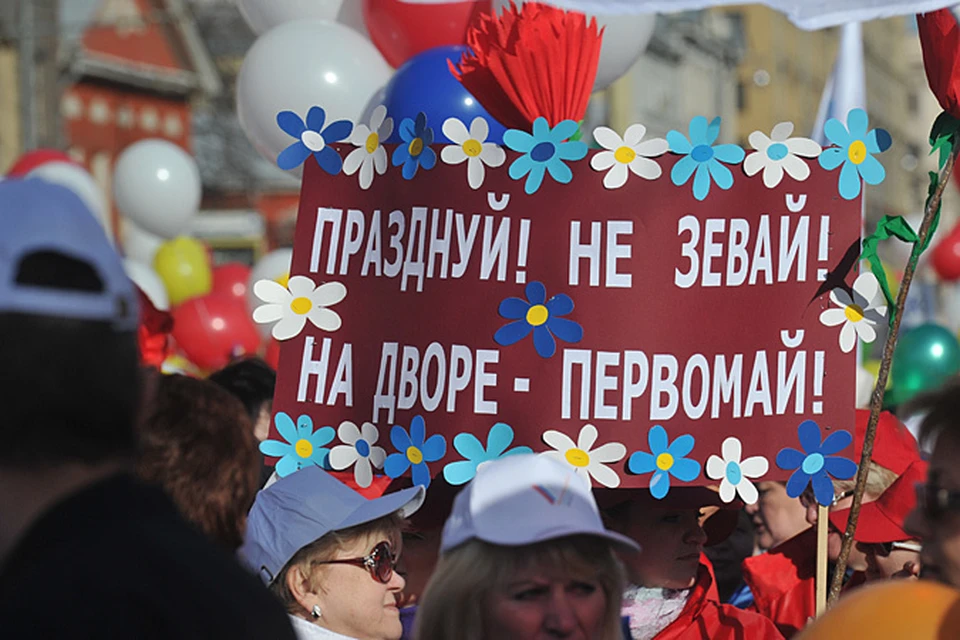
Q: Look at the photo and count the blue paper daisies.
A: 11